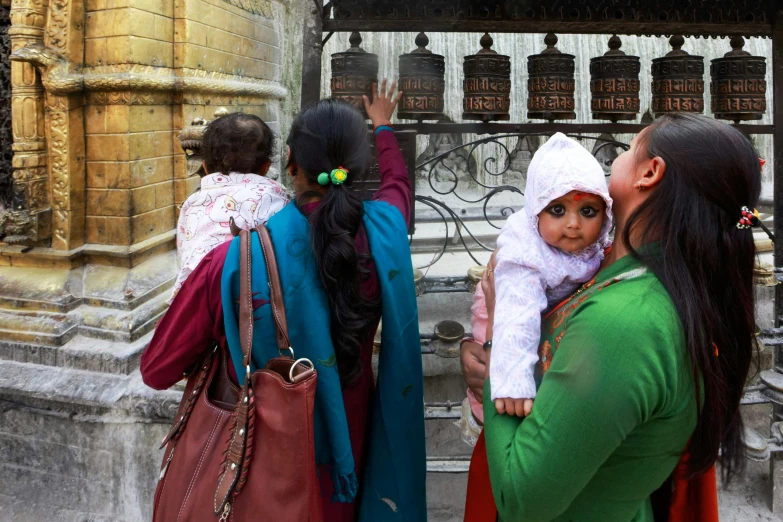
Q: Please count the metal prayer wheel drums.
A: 7